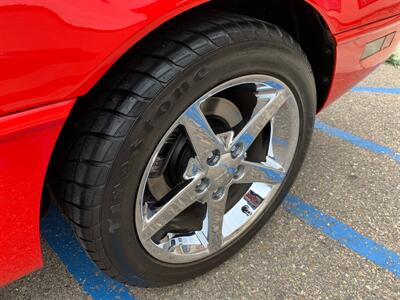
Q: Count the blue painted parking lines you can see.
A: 4